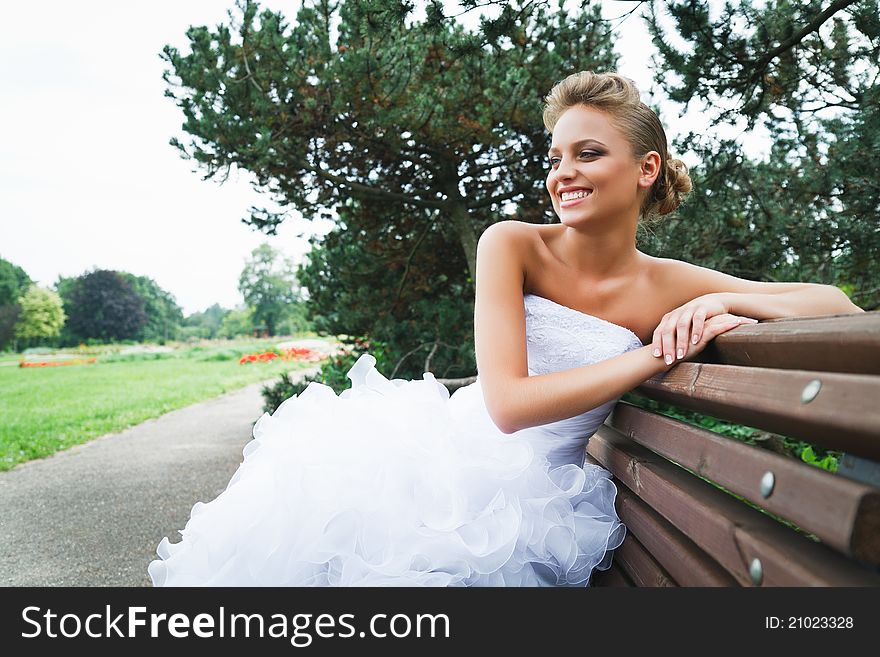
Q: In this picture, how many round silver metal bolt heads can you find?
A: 3